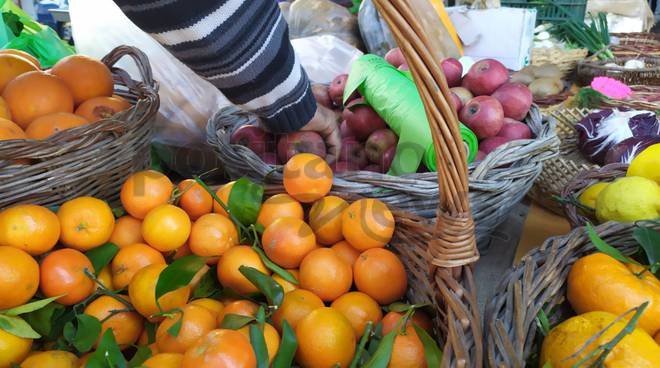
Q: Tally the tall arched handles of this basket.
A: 1